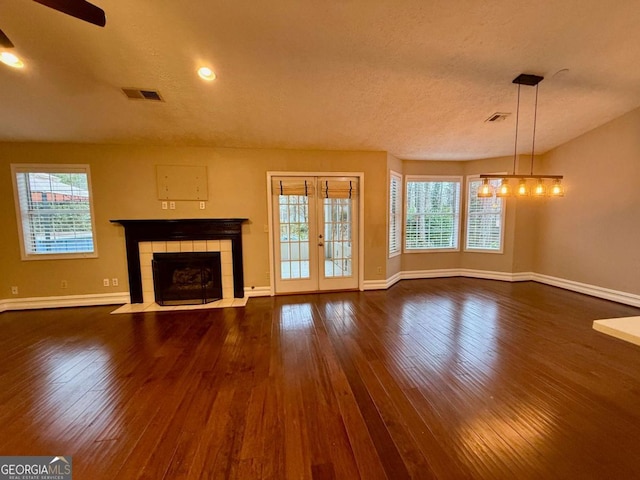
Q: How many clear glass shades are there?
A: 5